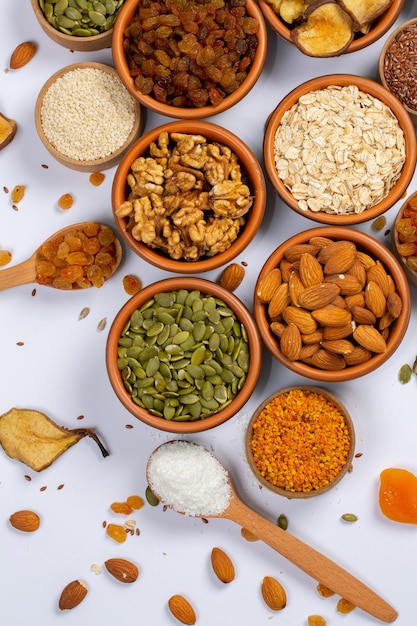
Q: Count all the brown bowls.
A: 11